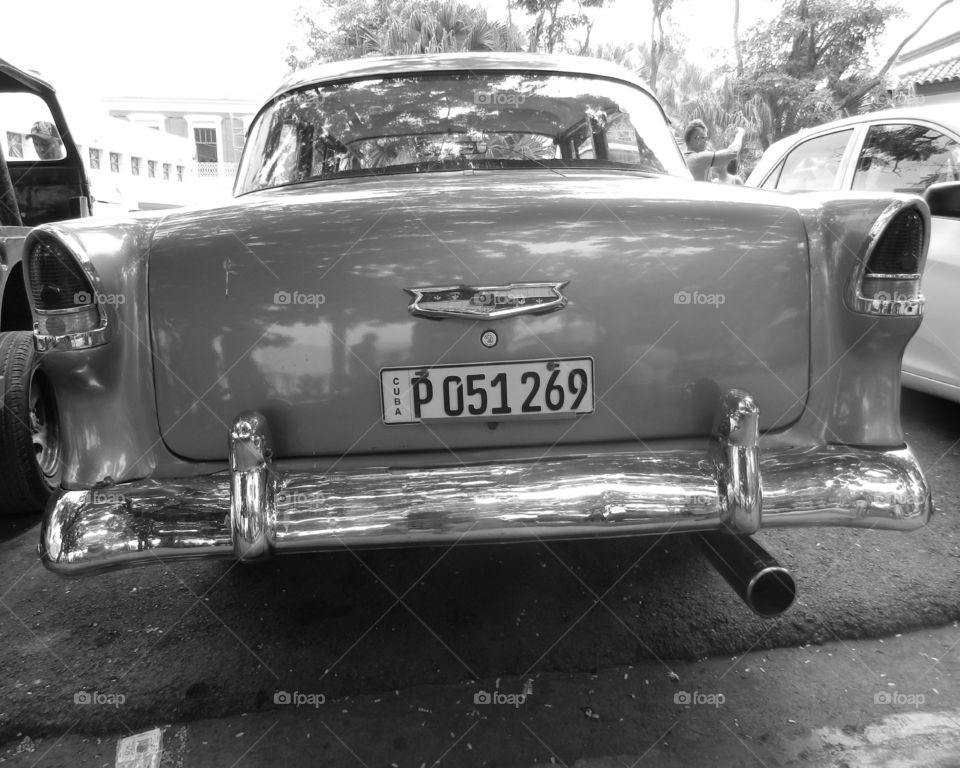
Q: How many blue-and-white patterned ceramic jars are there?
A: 0